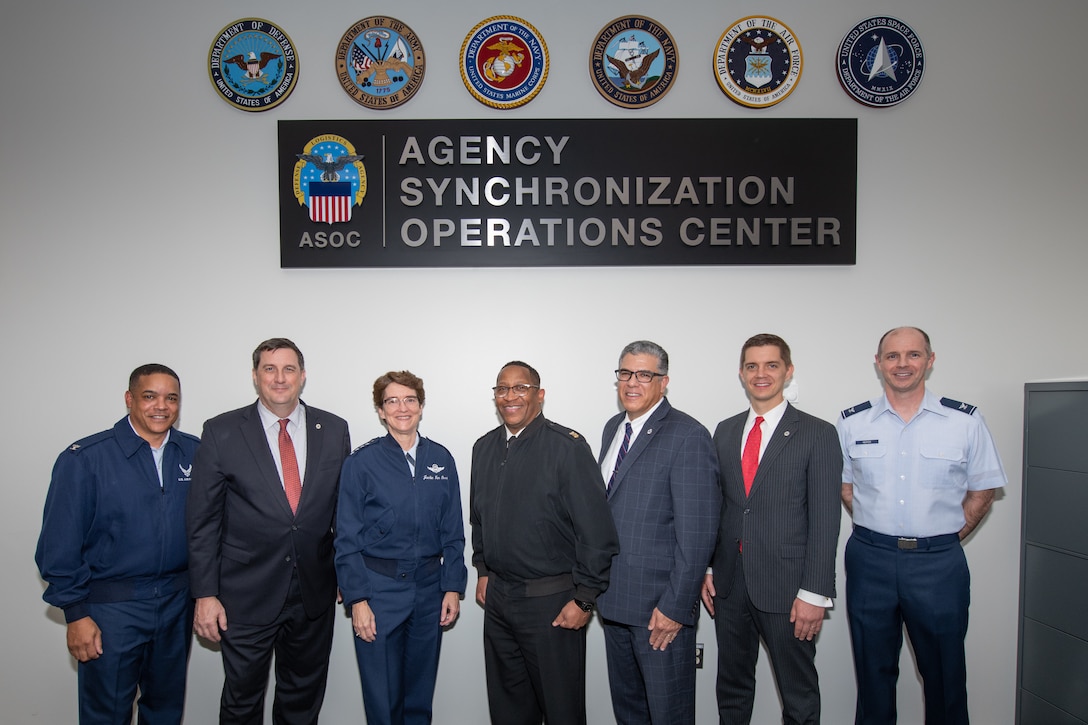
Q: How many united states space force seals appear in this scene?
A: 1